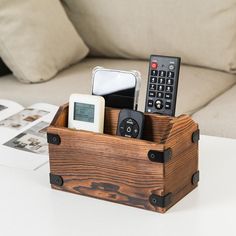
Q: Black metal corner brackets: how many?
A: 6